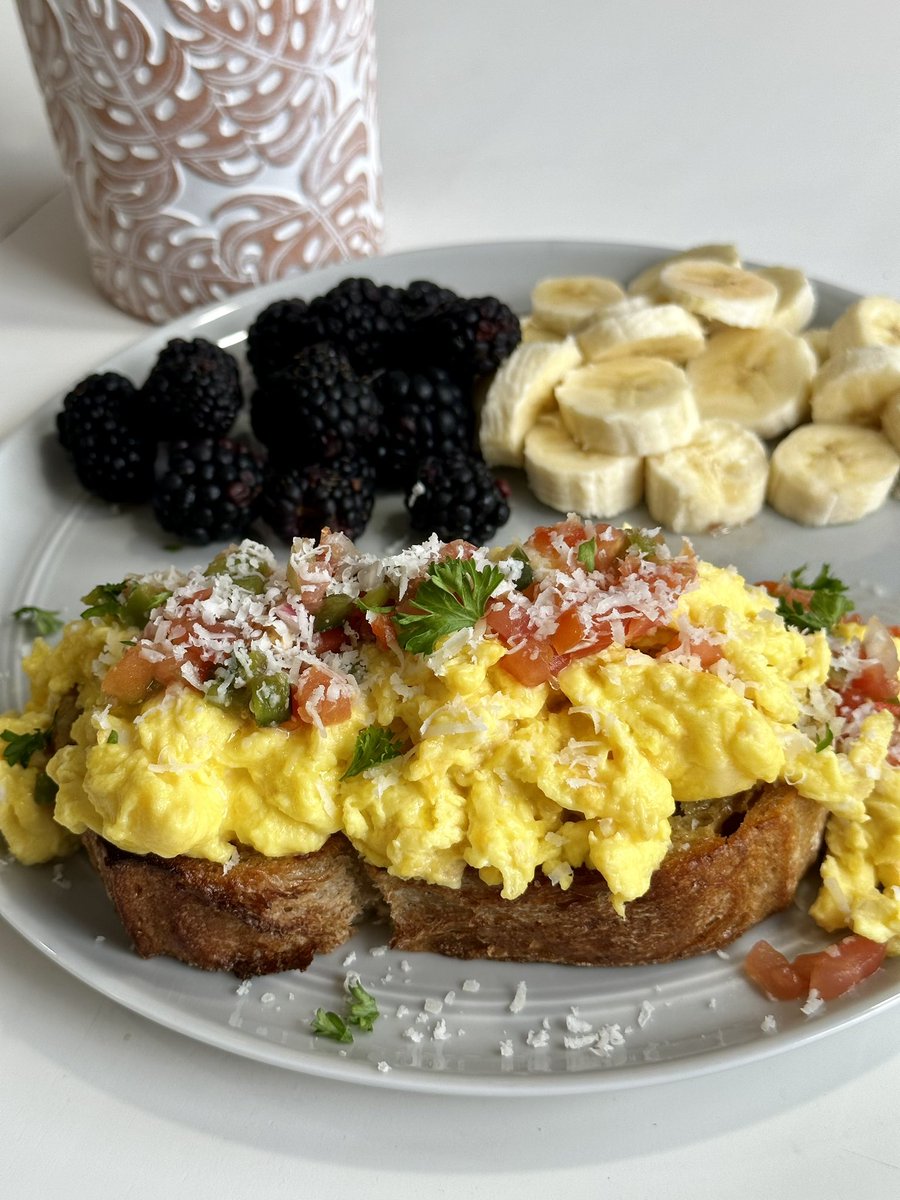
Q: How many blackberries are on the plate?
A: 11